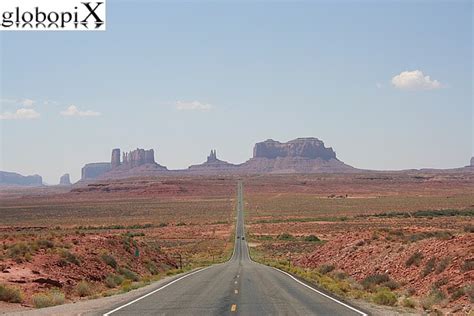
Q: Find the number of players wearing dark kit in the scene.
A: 0